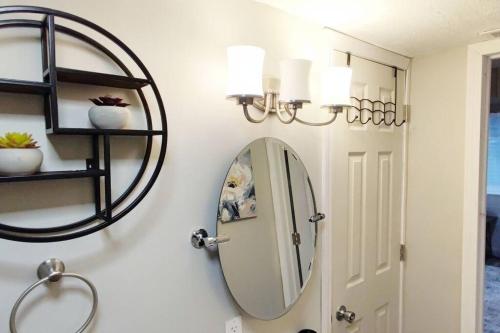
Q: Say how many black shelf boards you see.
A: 4